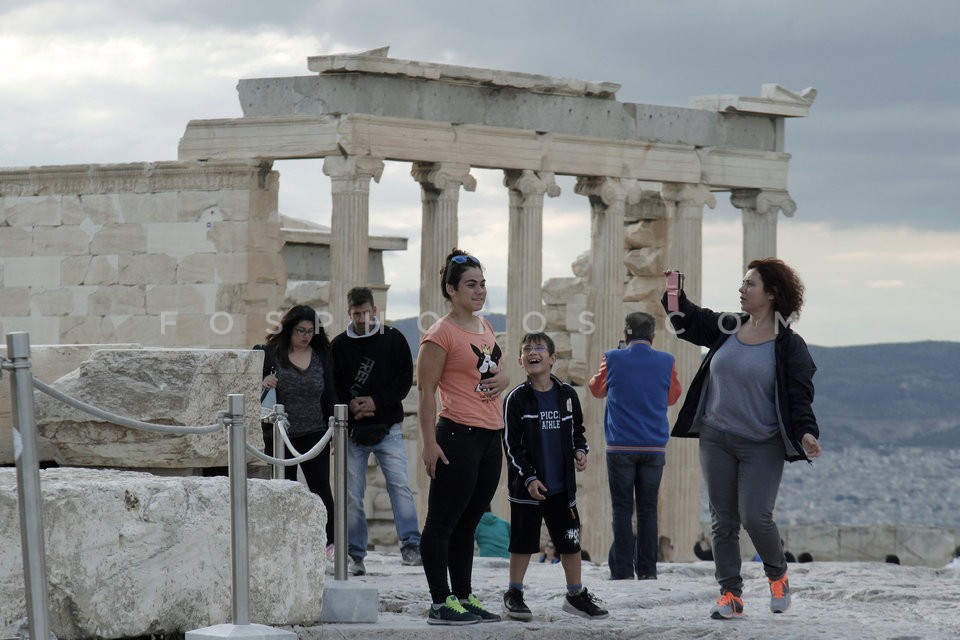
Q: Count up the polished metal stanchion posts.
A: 4